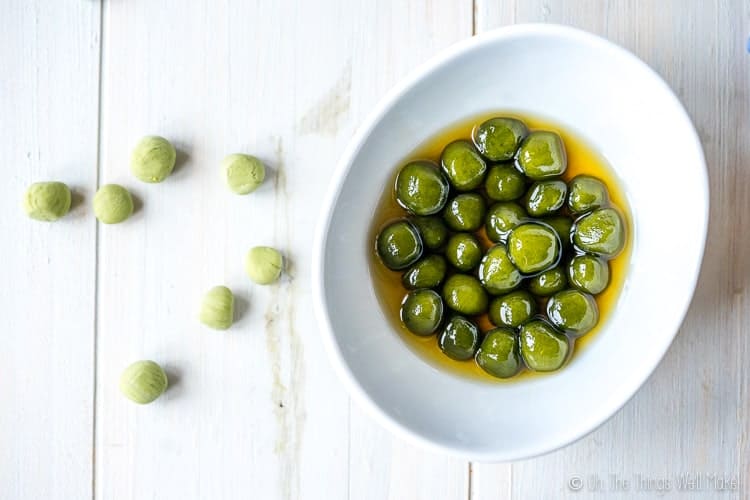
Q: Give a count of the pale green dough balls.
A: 7